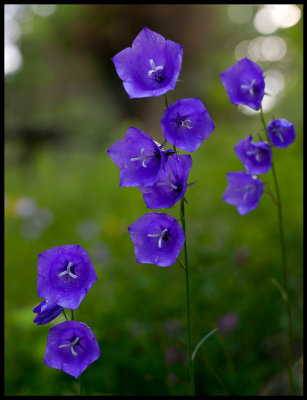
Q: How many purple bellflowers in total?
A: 12